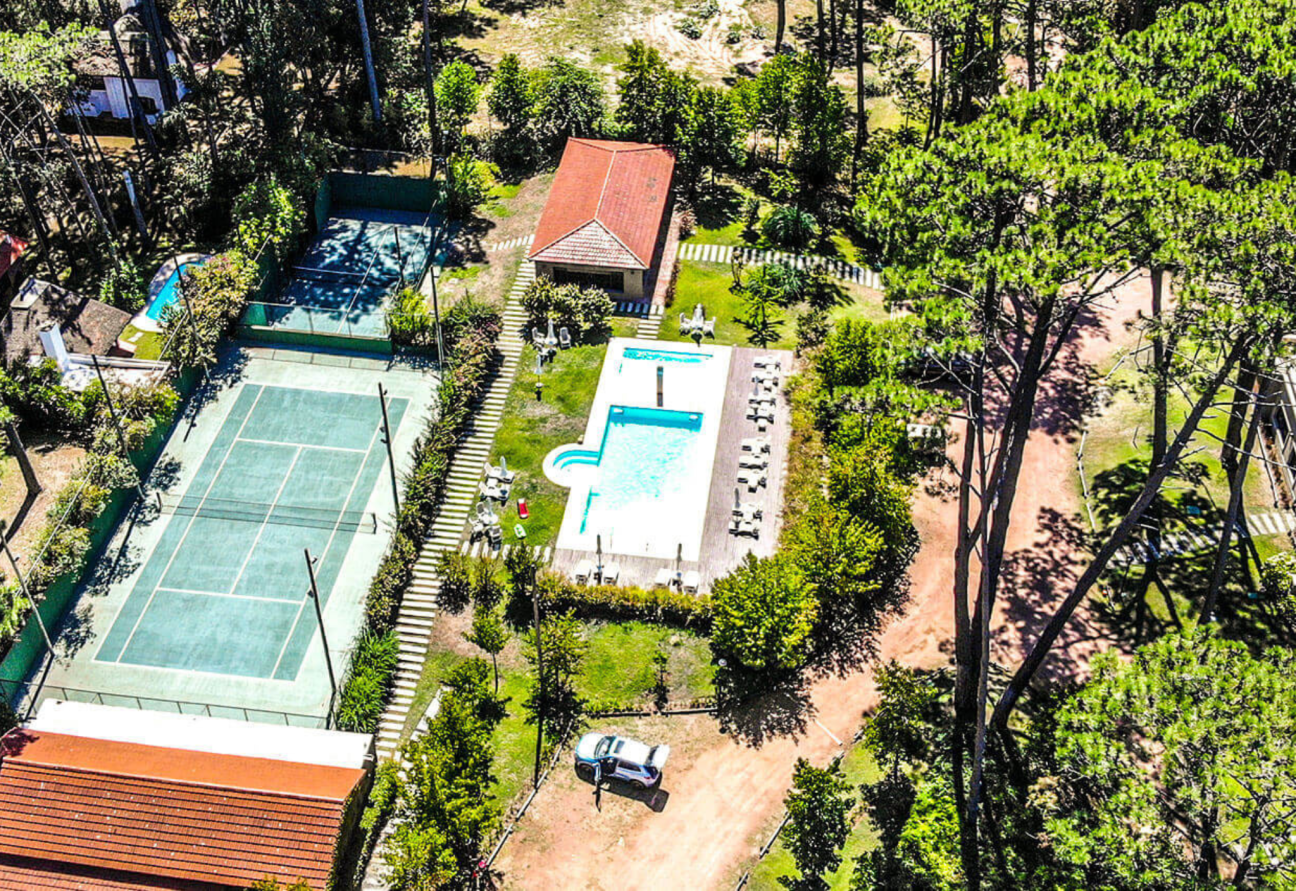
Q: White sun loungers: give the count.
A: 15